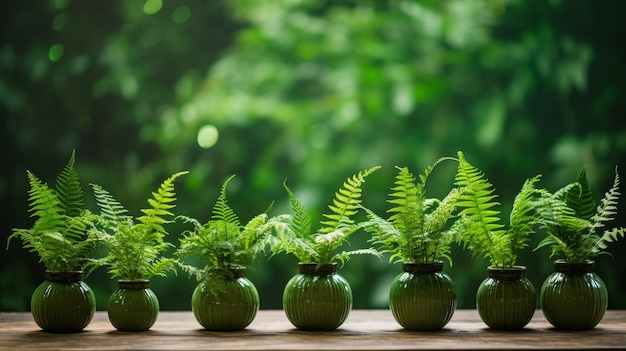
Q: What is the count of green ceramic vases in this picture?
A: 7